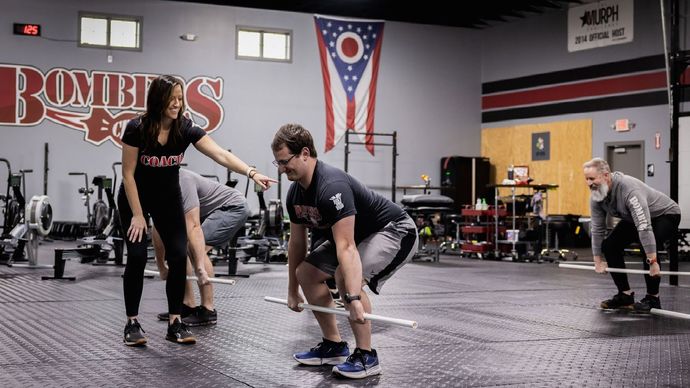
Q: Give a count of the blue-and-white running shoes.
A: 2